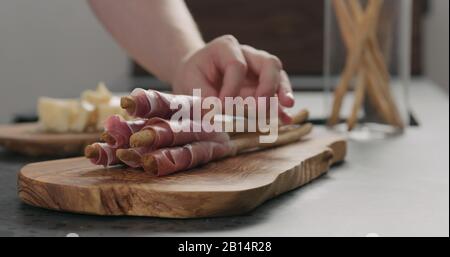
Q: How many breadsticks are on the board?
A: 6